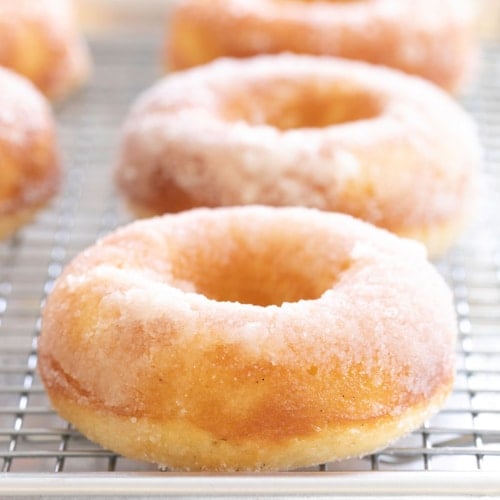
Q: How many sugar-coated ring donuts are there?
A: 5